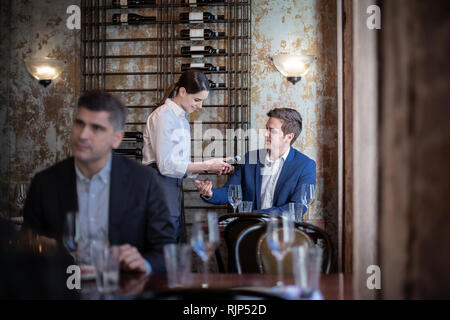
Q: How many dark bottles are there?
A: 10